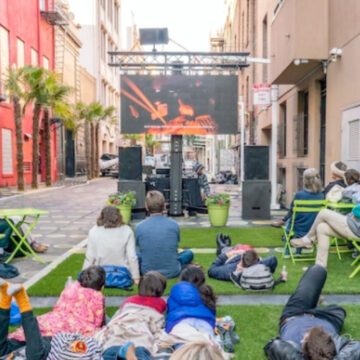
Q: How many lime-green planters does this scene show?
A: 2